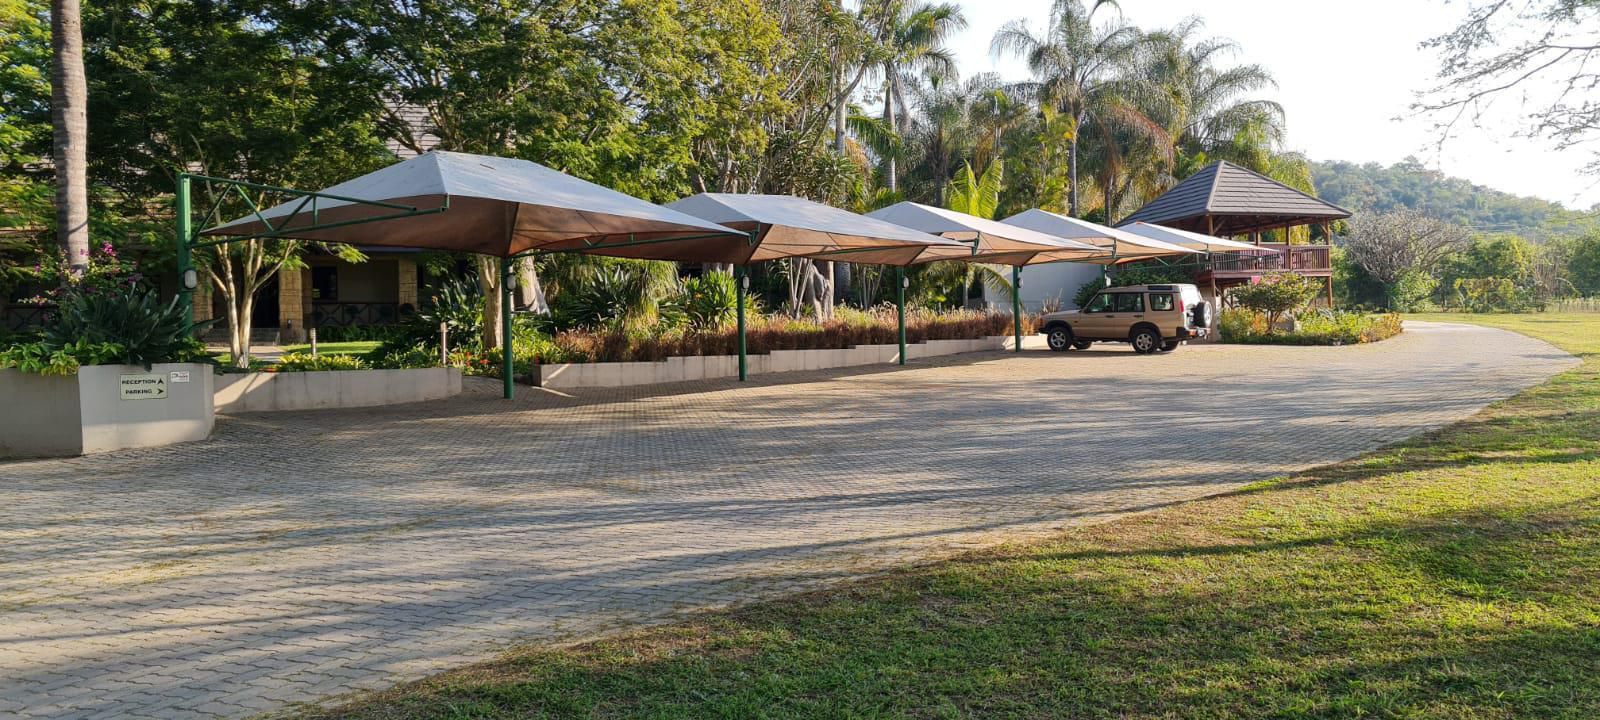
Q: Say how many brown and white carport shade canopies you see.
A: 5